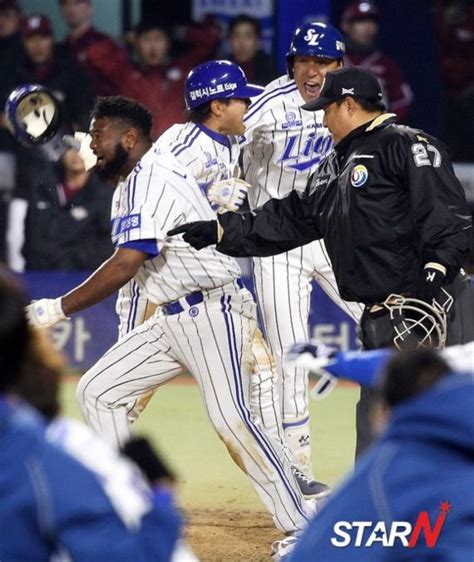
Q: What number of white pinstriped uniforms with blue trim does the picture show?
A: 3